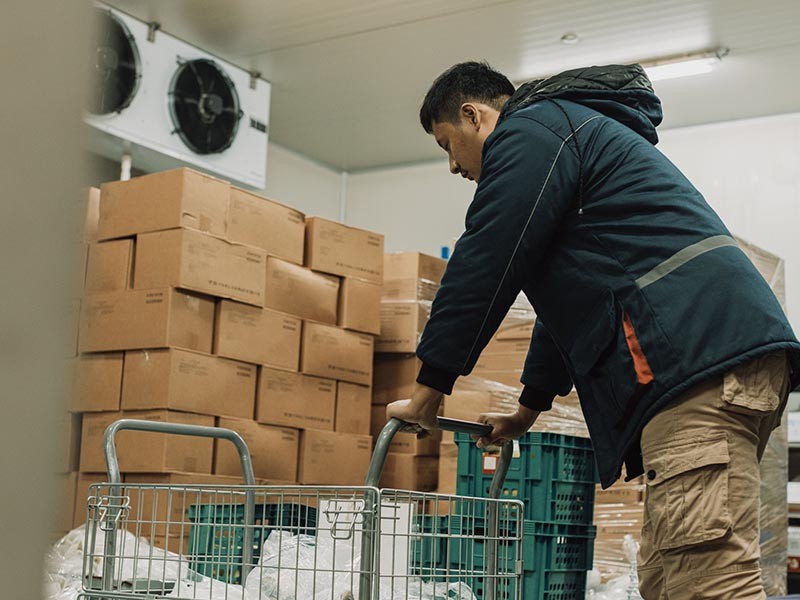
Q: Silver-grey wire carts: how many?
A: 1